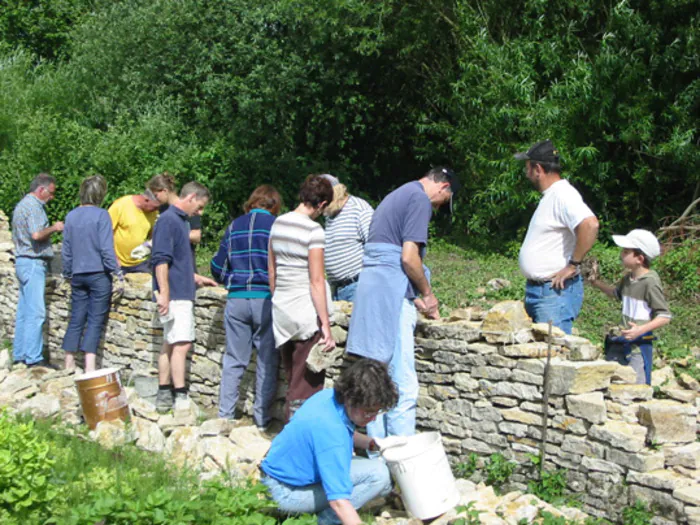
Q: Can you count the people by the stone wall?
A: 12